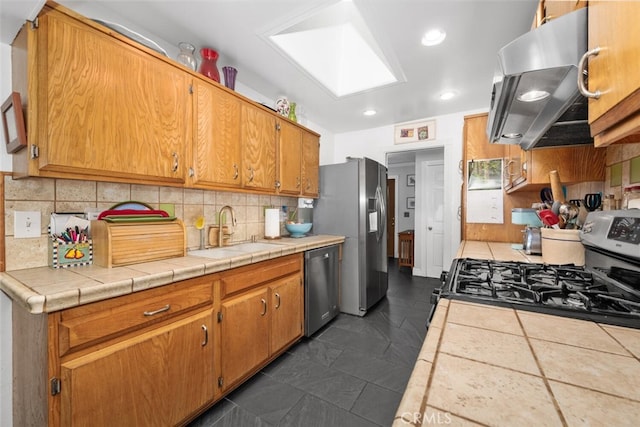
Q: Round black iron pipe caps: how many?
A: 0